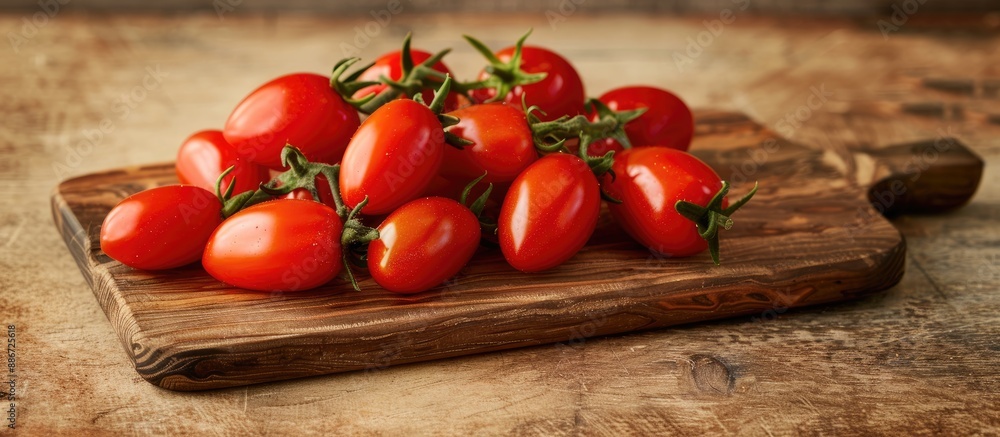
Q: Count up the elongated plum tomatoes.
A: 12